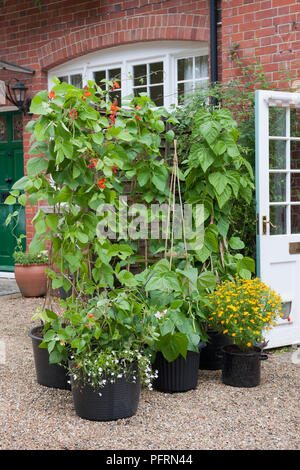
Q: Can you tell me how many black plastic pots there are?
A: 5